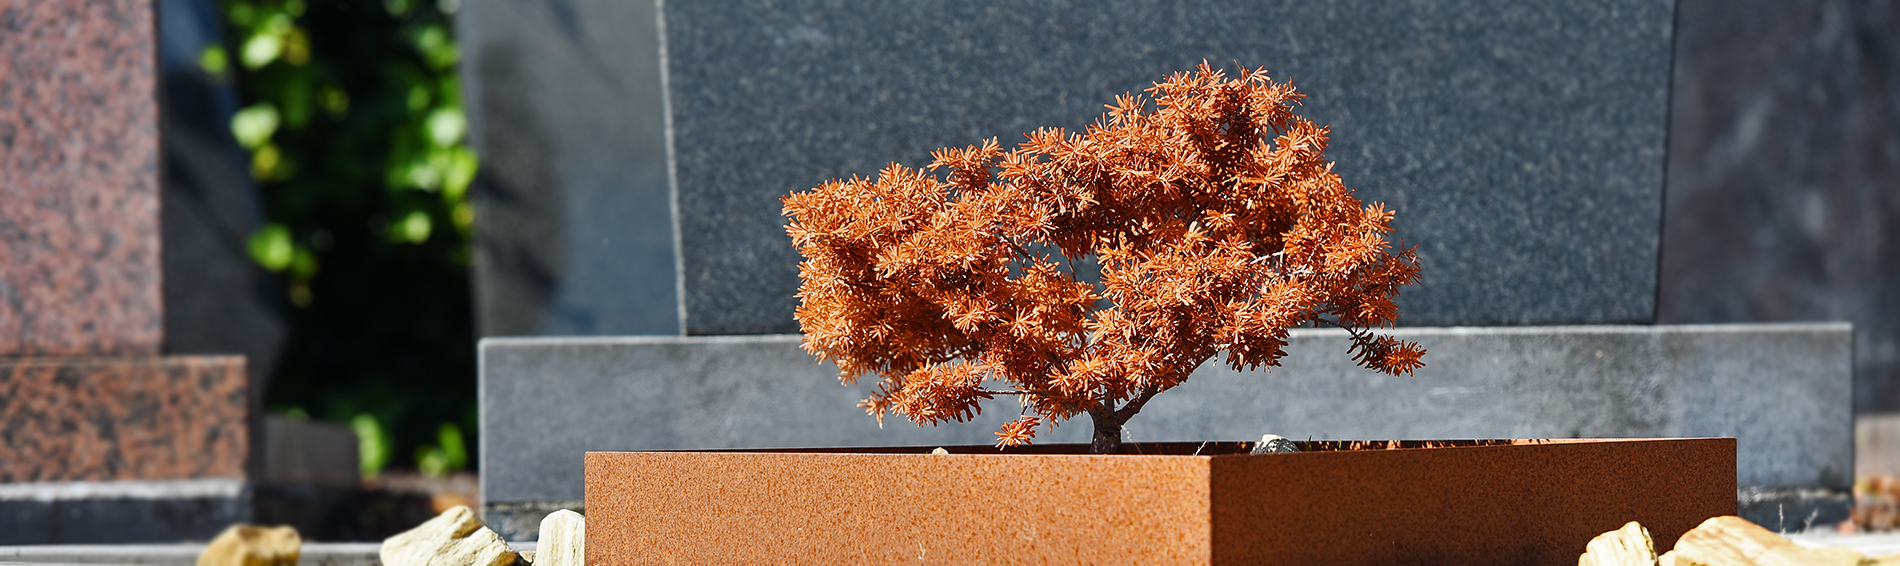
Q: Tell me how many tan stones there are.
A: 5